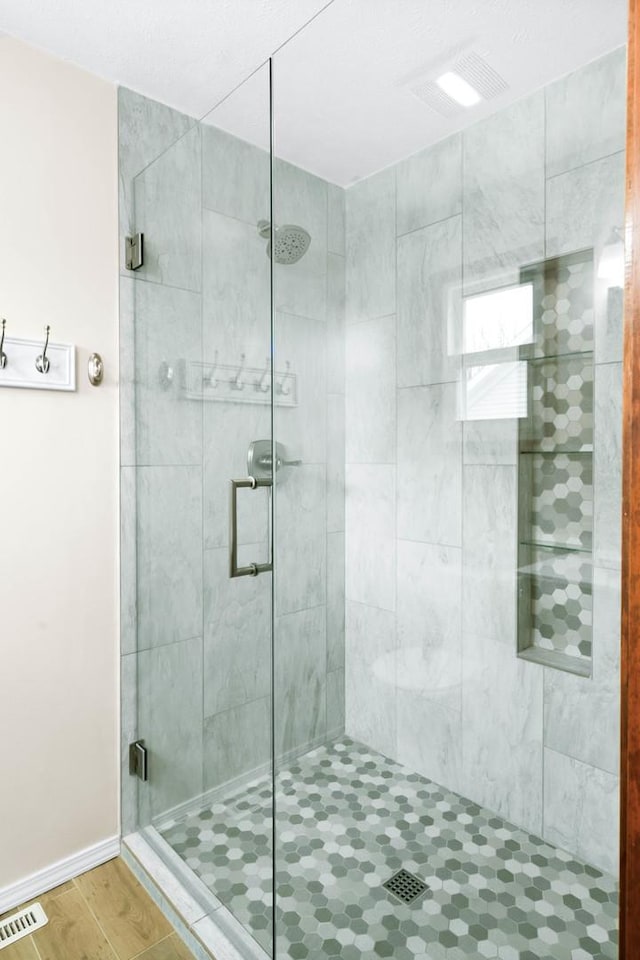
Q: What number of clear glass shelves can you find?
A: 3